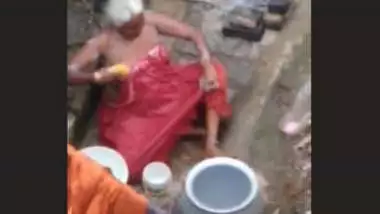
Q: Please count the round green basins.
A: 0